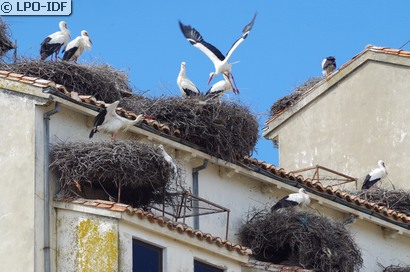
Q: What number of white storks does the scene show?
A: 9